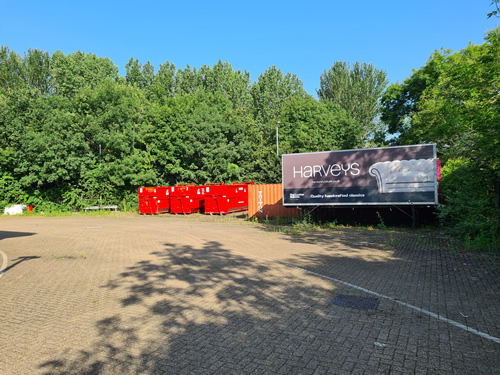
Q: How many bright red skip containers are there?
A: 3